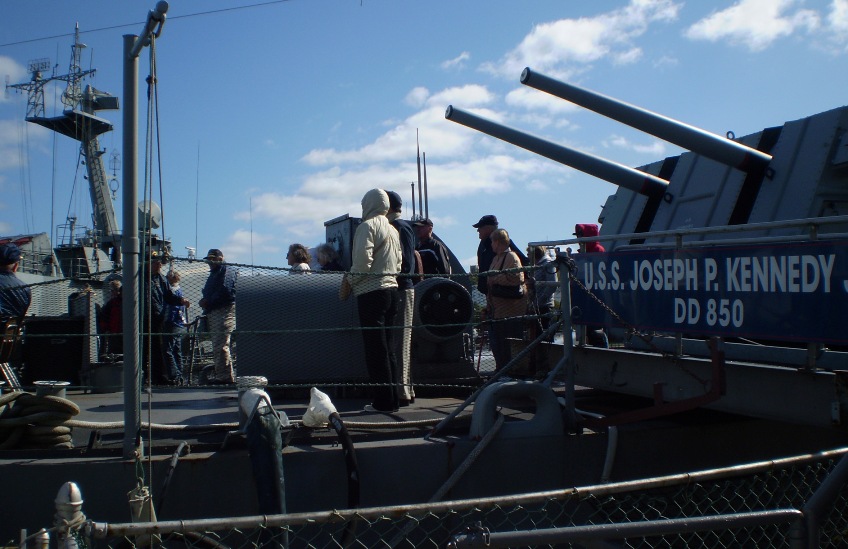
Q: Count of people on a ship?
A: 14